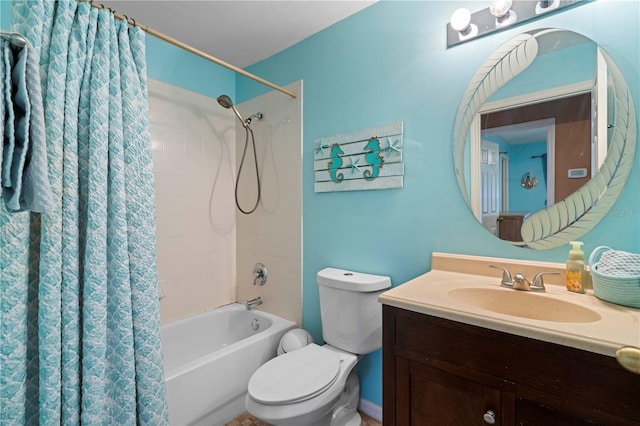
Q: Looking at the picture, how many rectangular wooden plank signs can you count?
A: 1